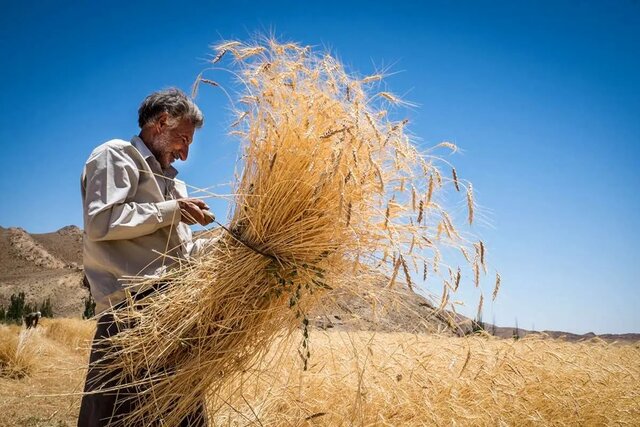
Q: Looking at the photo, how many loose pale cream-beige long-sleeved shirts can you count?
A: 1